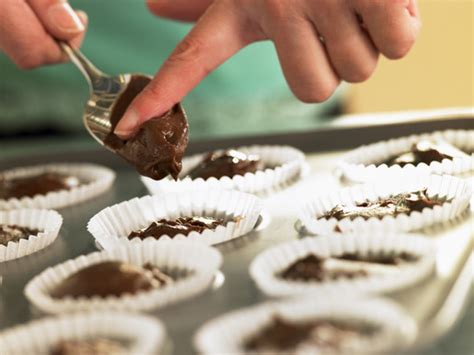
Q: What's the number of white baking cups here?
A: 10